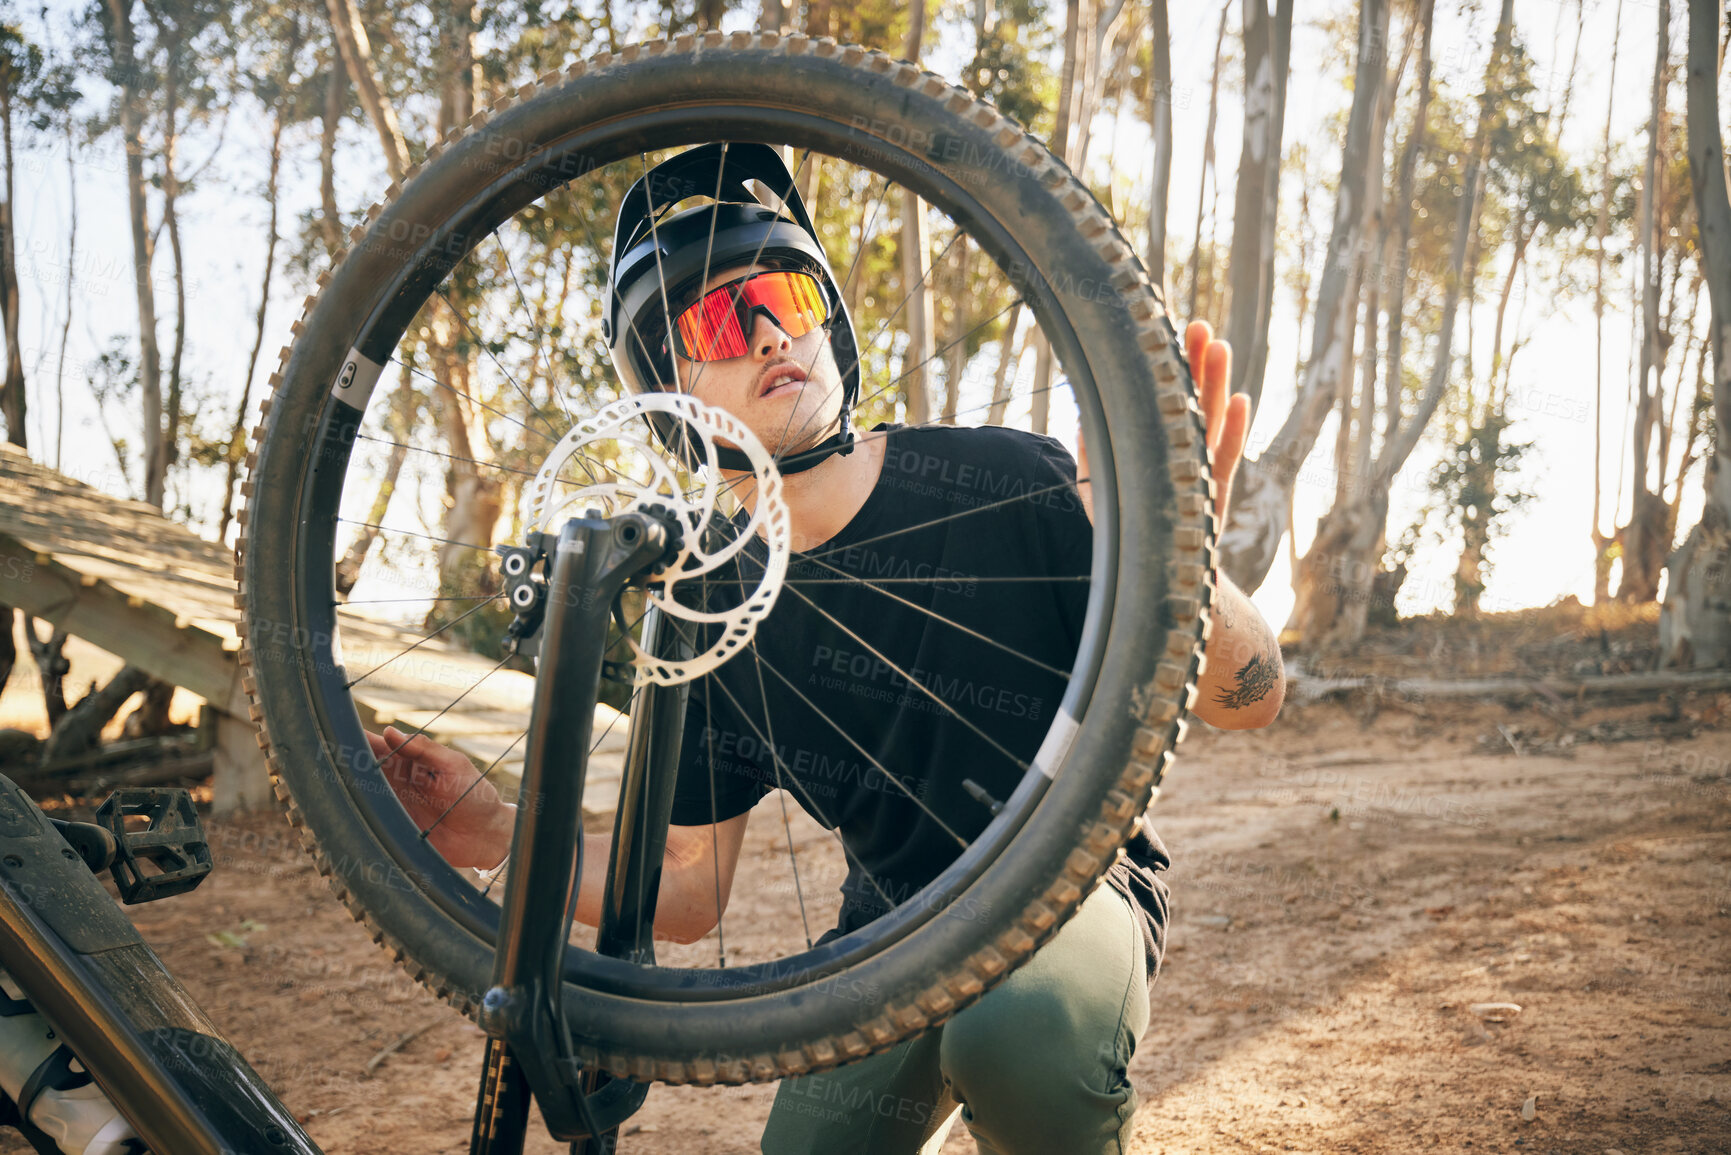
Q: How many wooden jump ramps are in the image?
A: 1